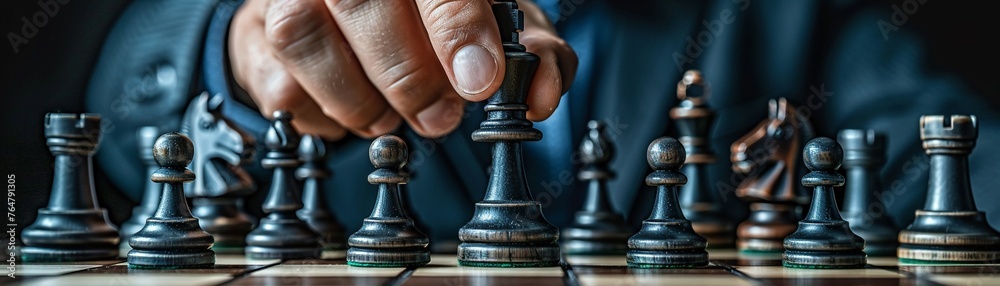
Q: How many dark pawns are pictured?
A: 4